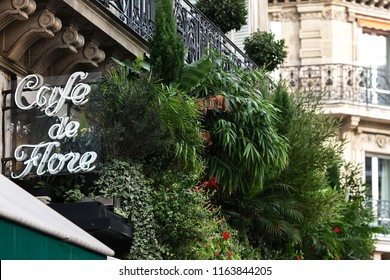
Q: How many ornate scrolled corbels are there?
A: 4